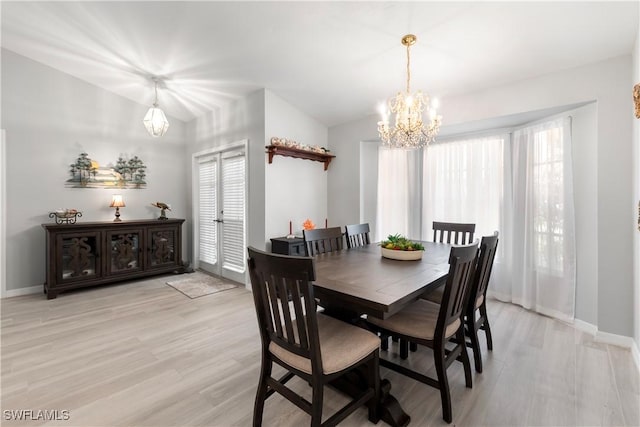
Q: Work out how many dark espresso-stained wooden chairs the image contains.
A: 6